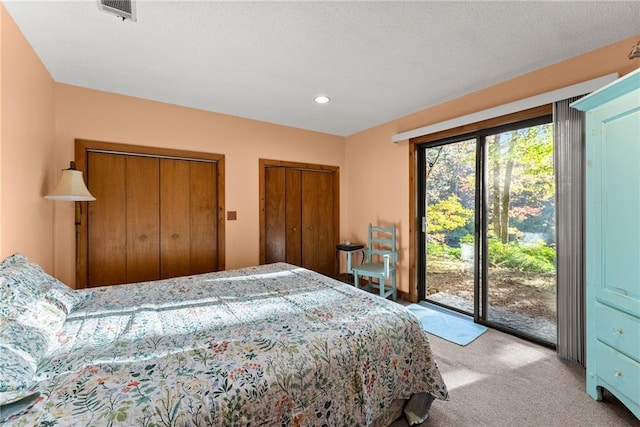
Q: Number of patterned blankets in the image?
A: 1